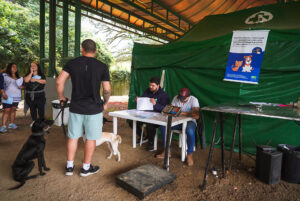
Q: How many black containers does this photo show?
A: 2